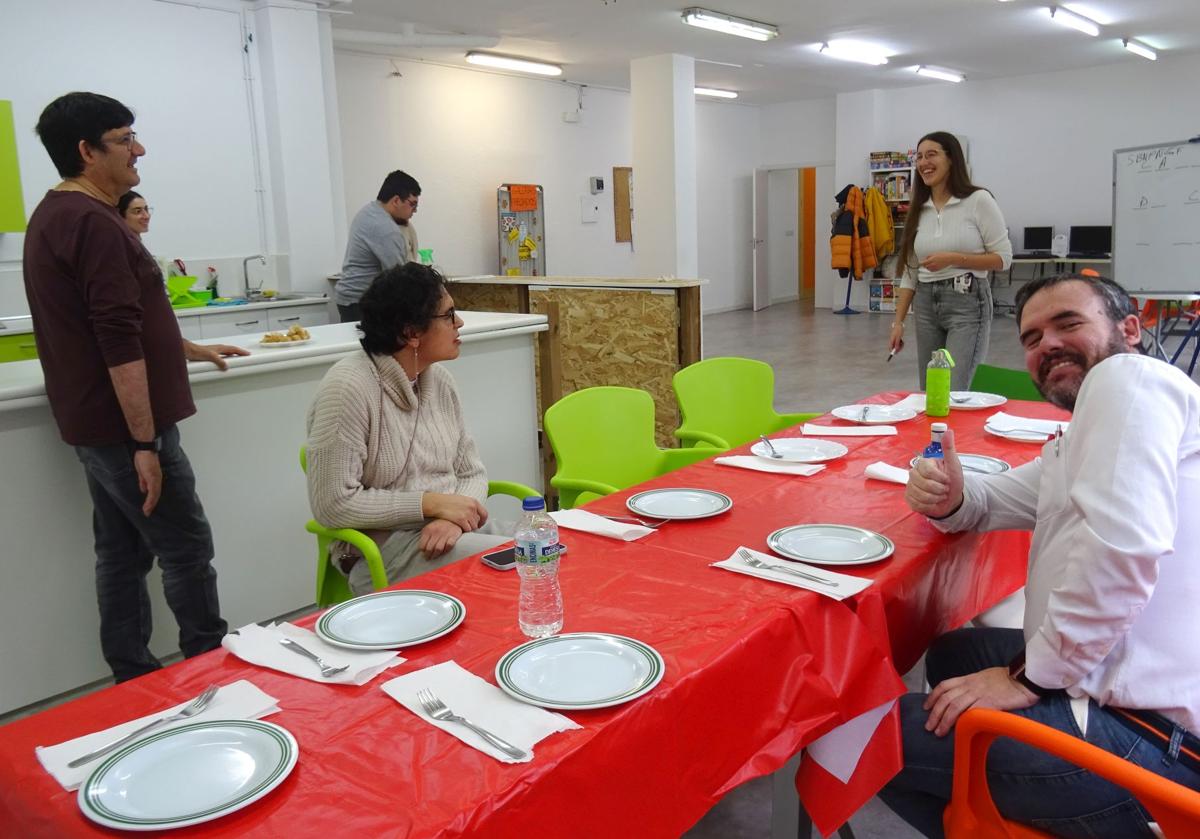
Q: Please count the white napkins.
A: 10